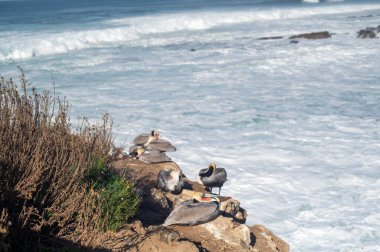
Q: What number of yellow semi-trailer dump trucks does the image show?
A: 0